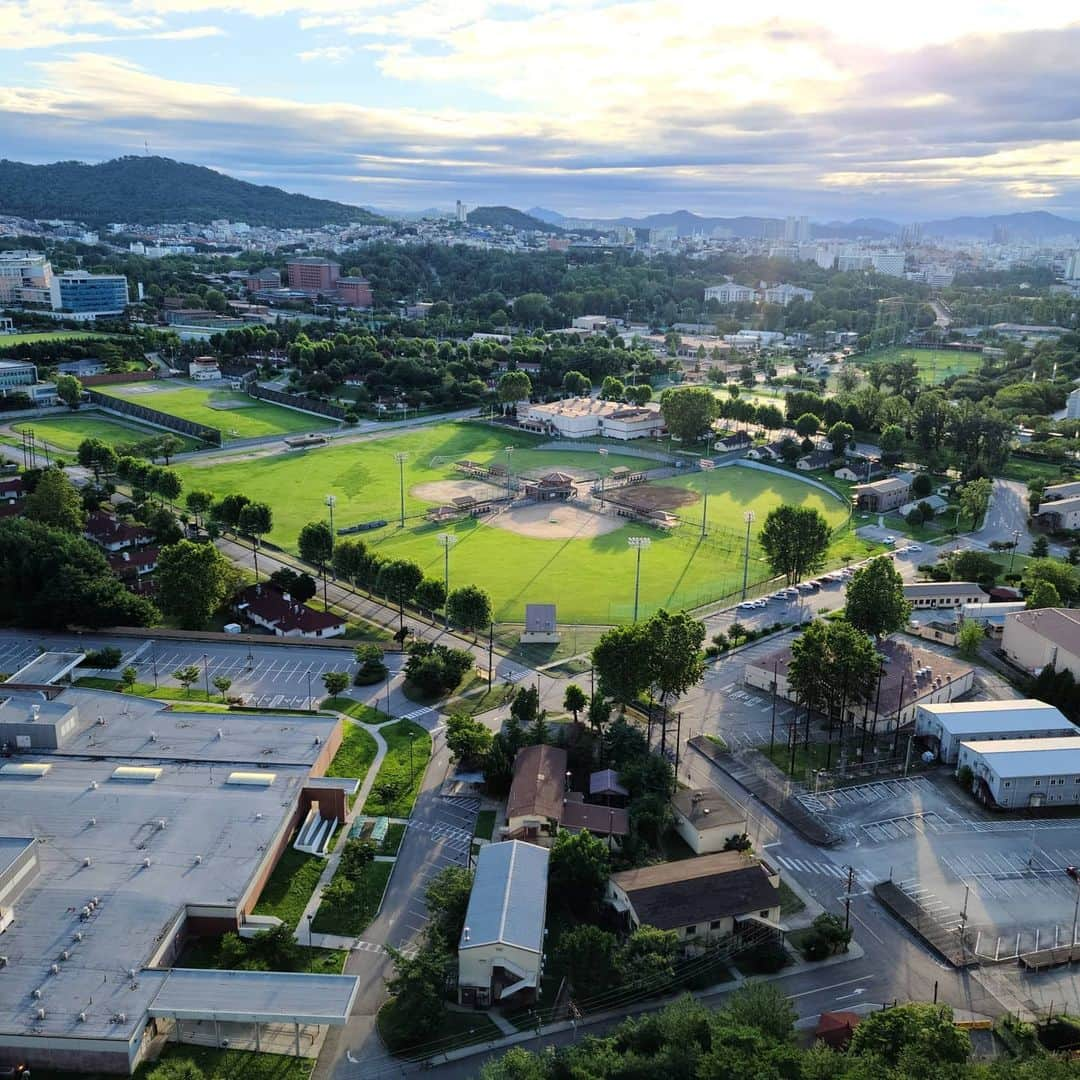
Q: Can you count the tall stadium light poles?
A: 8